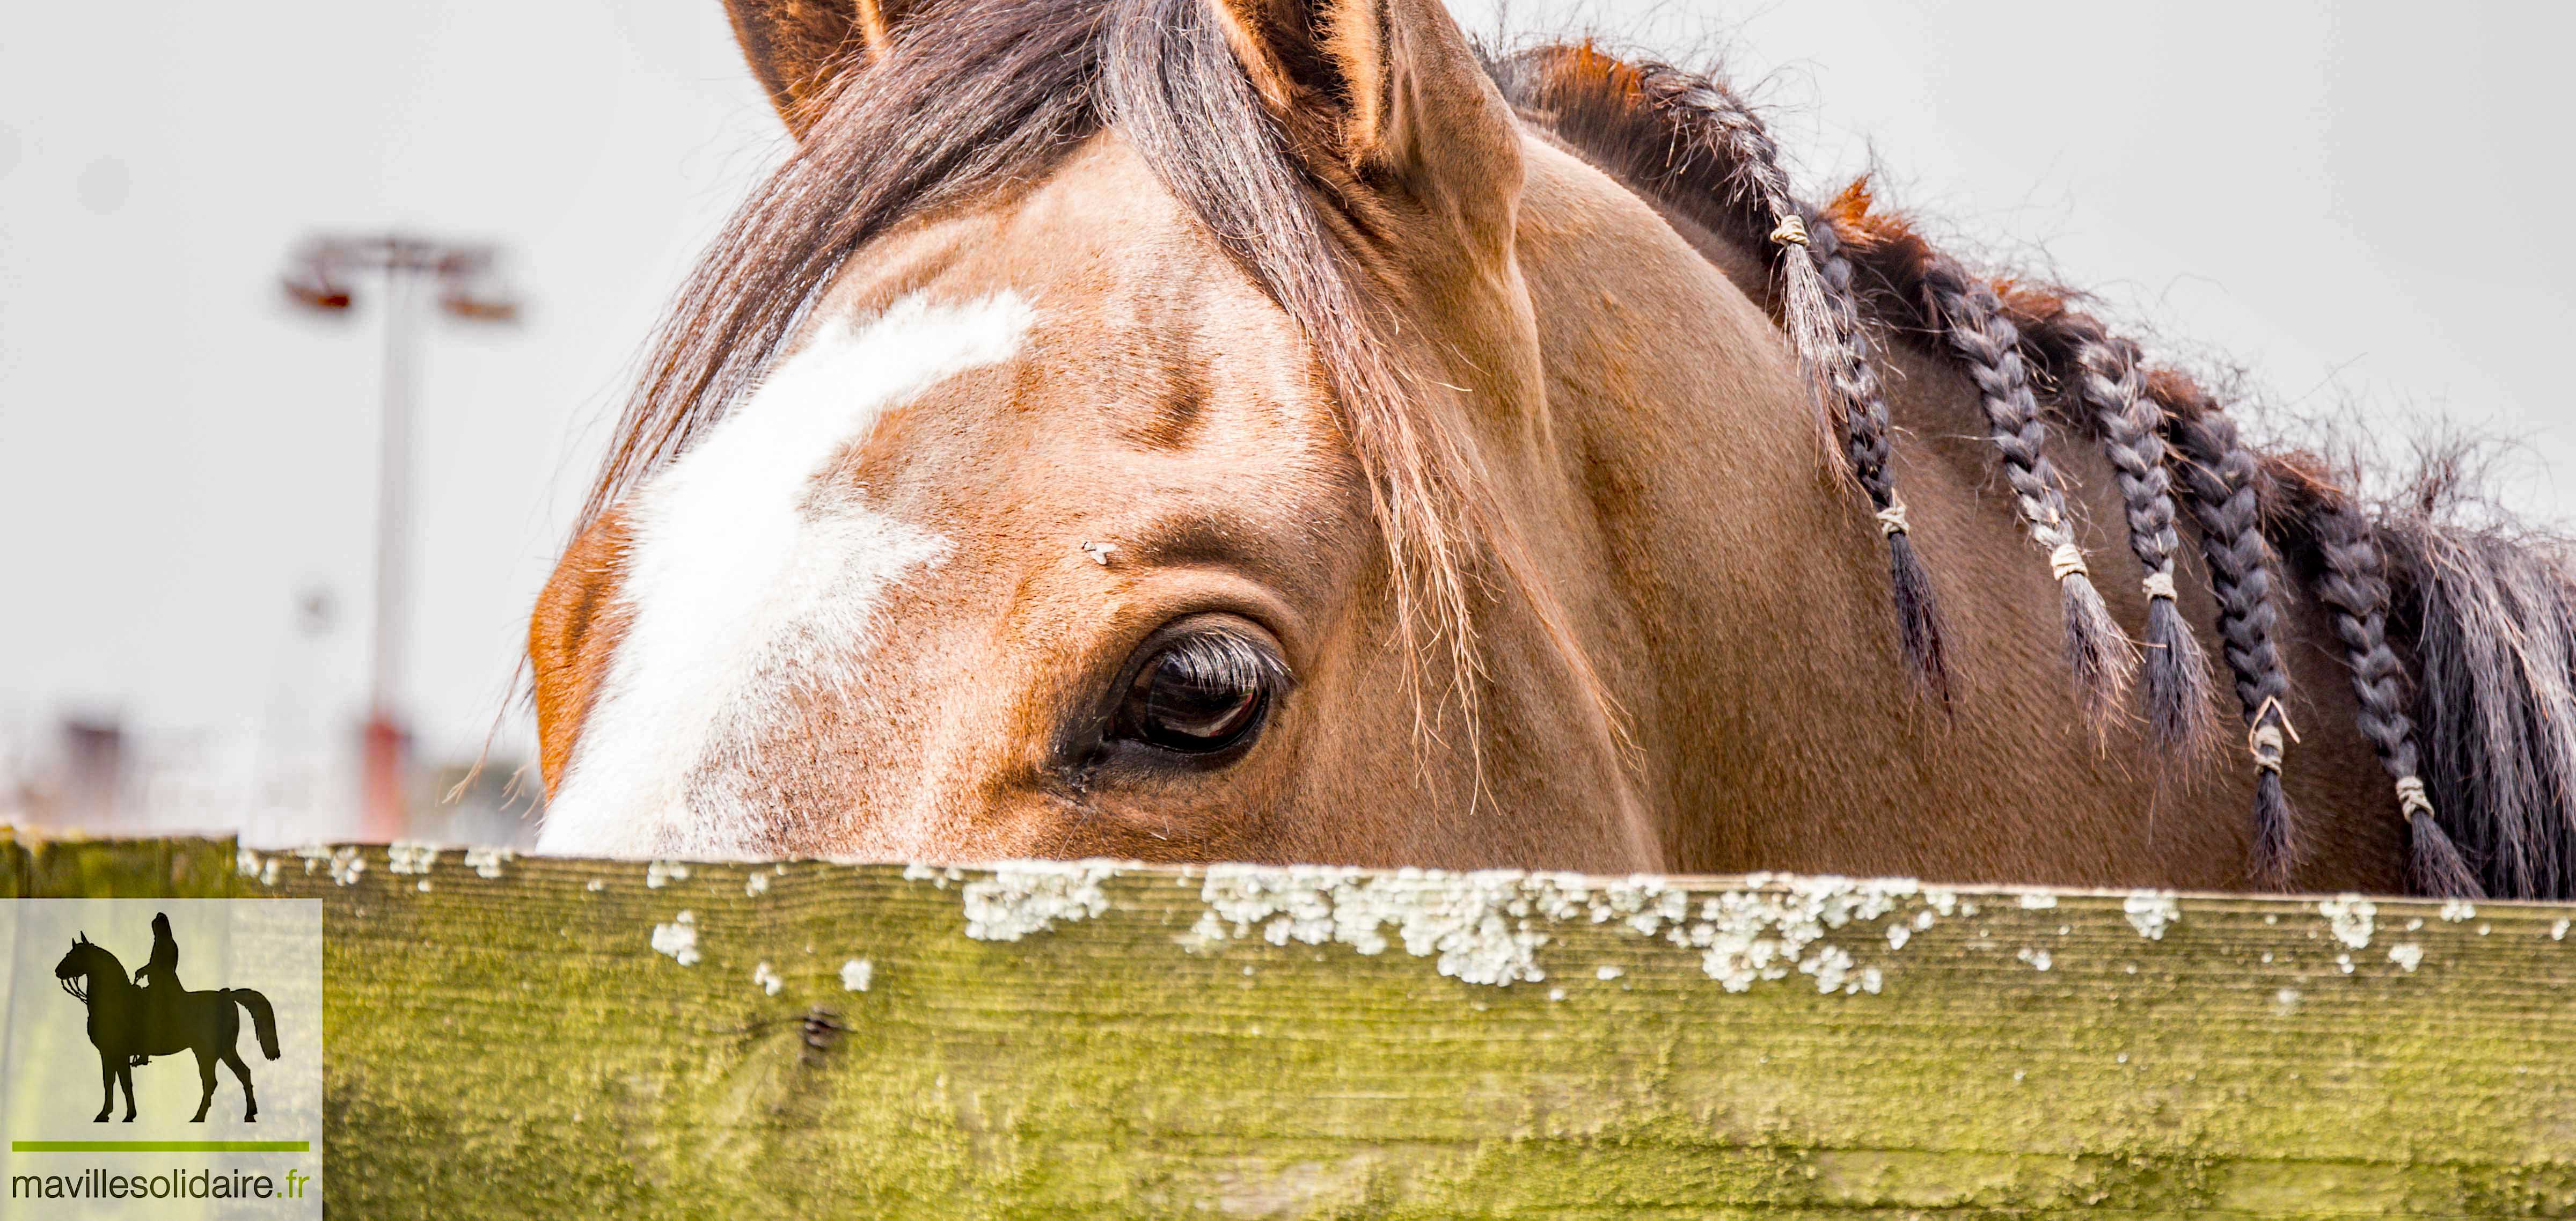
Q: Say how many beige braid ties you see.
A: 6